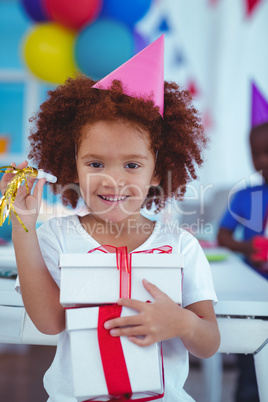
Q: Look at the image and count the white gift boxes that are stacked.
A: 2